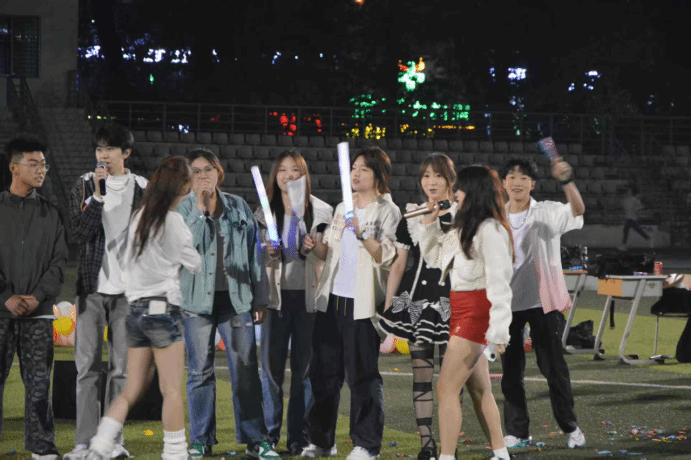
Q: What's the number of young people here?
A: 9